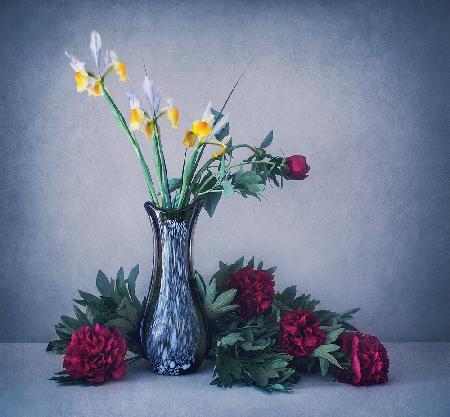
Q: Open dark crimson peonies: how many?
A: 4